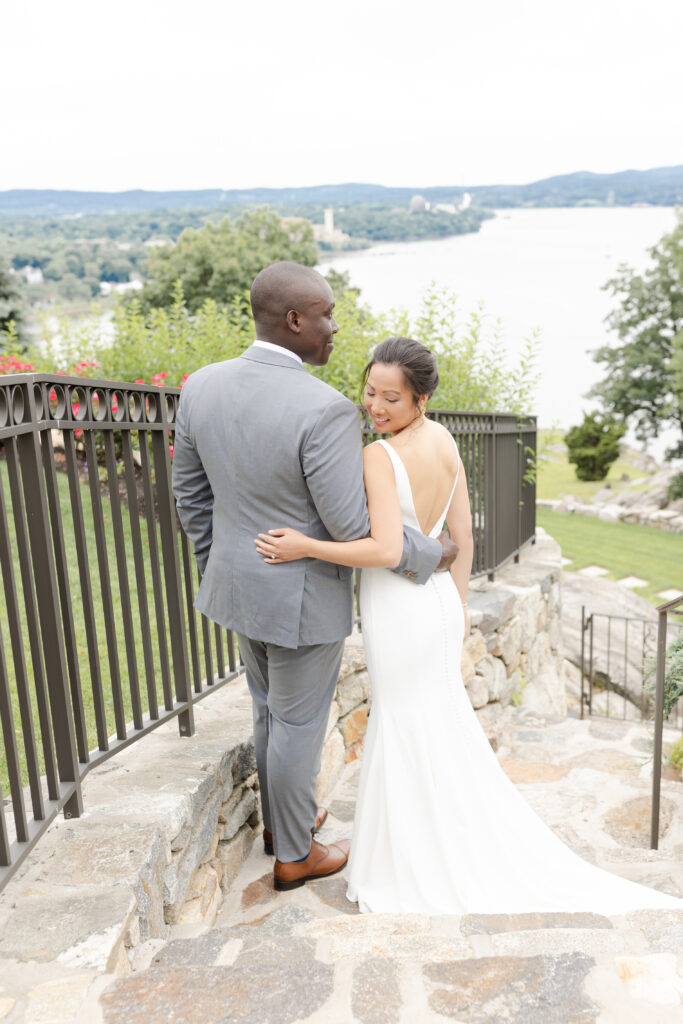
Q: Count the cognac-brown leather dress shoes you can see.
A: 2